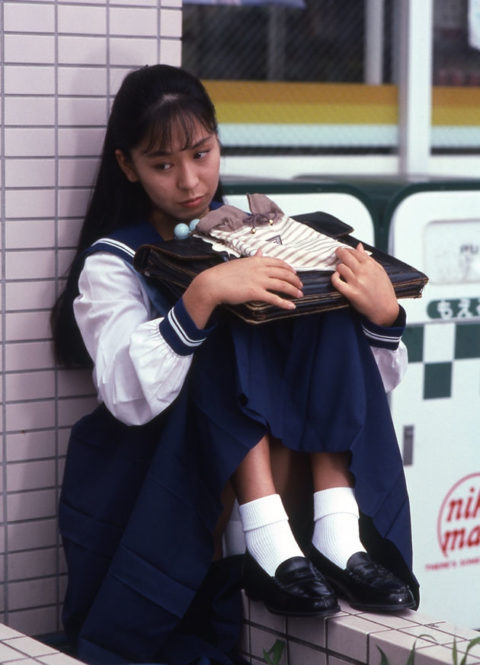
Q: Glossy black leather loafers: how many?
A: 2